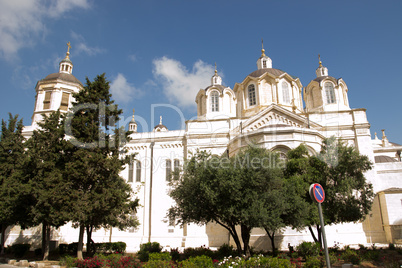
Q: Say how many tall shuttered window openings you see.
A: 2